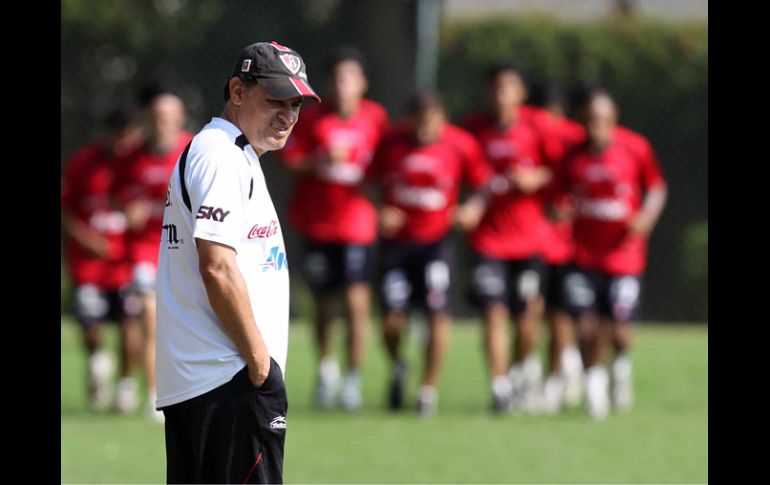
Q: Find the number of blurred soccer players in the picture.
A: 7